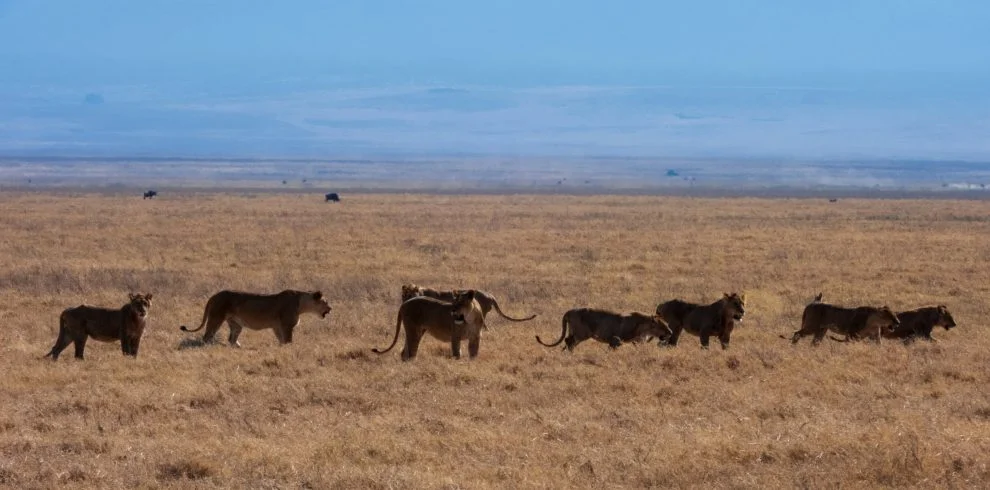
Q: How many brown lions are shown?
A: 8